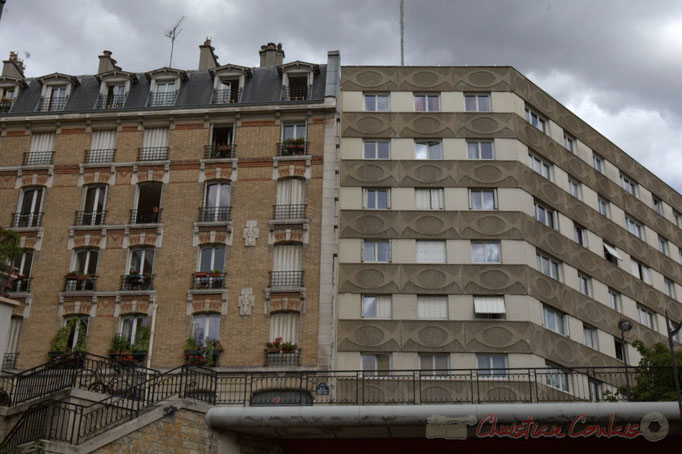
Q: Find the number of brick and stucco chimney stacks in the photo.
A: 4